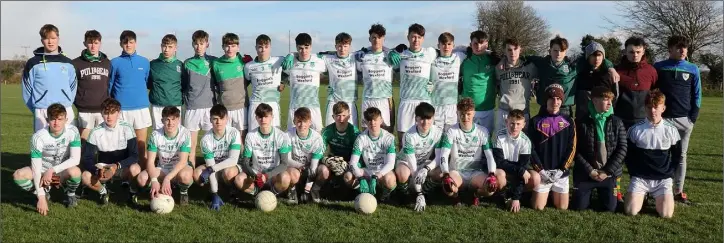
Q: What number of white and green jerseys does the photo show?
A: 14